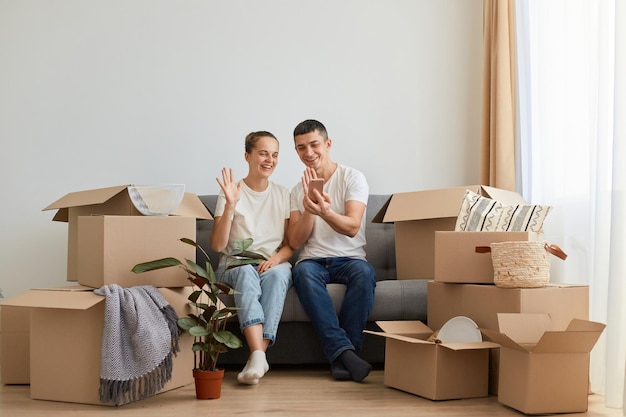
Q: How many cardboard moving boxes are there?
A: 9